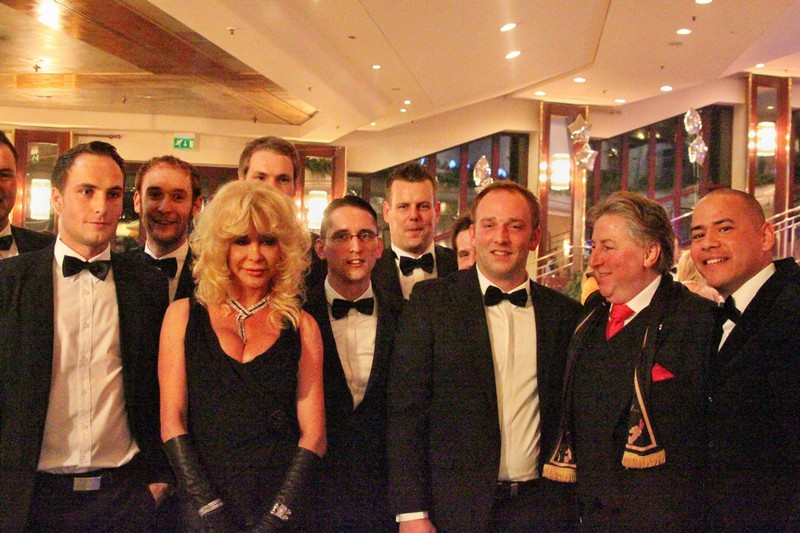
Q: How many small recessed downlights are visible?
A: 13